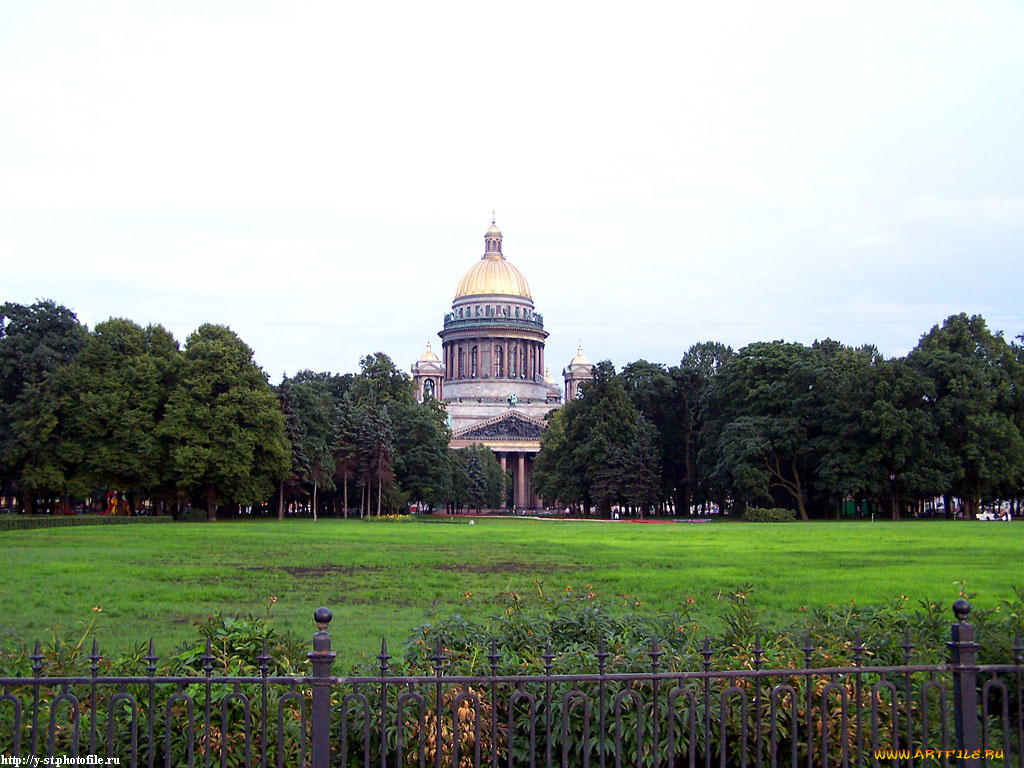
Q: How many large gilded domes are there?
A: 1